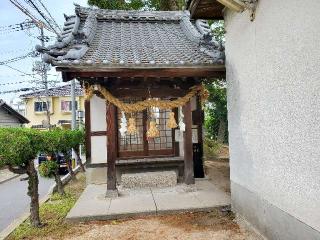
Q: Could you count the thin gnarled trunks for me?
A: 4